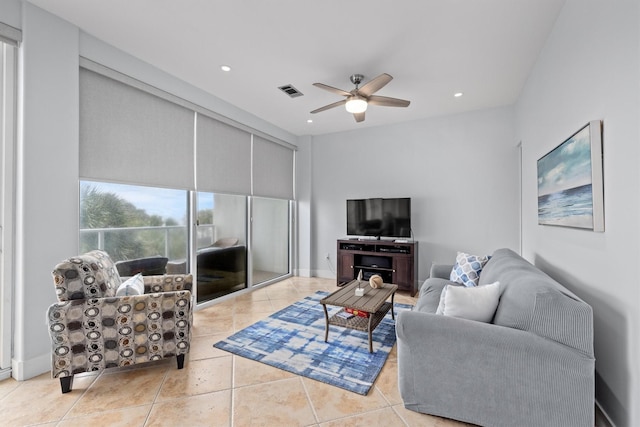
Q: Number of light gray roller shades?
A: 3